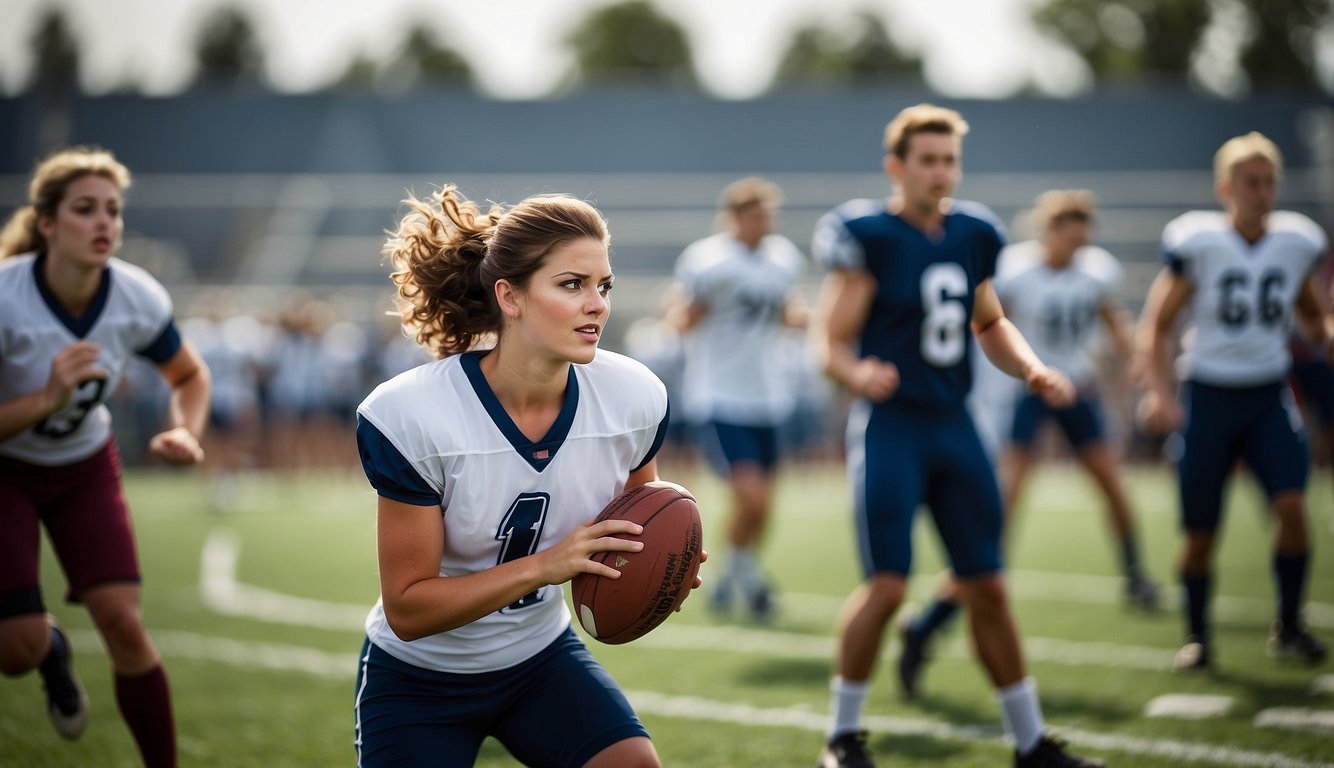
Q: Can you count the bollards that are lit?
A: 0